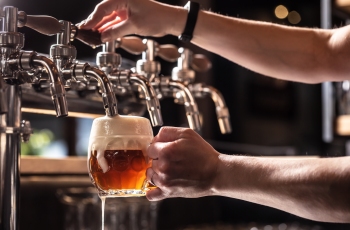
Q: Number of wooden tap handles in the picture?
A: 5